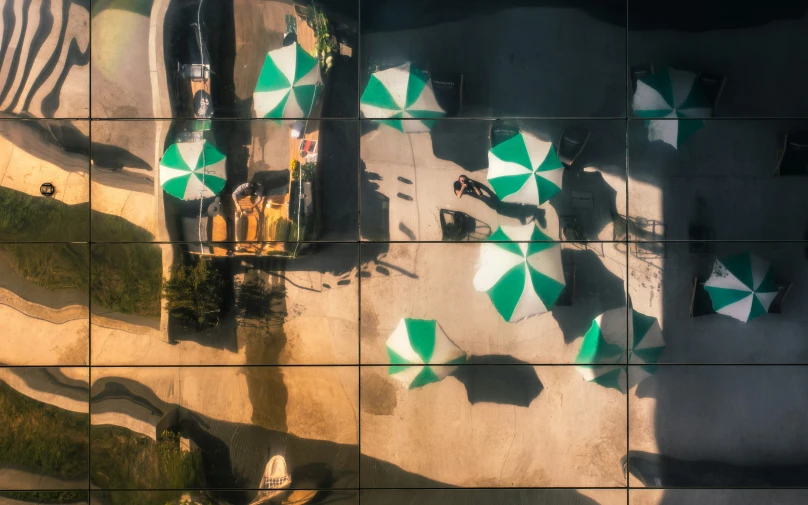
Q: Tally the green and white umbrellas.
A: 9